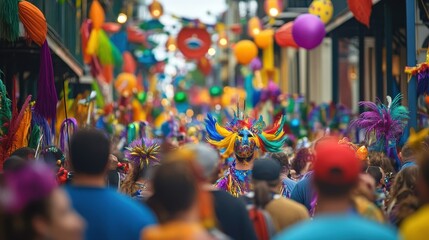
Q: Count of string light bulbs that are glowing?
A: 7